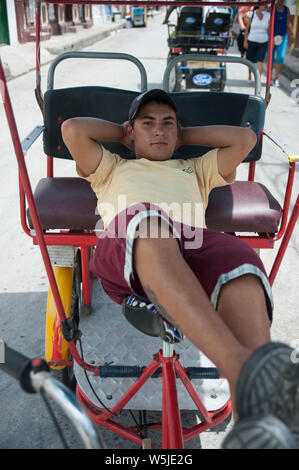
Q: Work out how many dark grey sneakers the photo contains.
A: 2